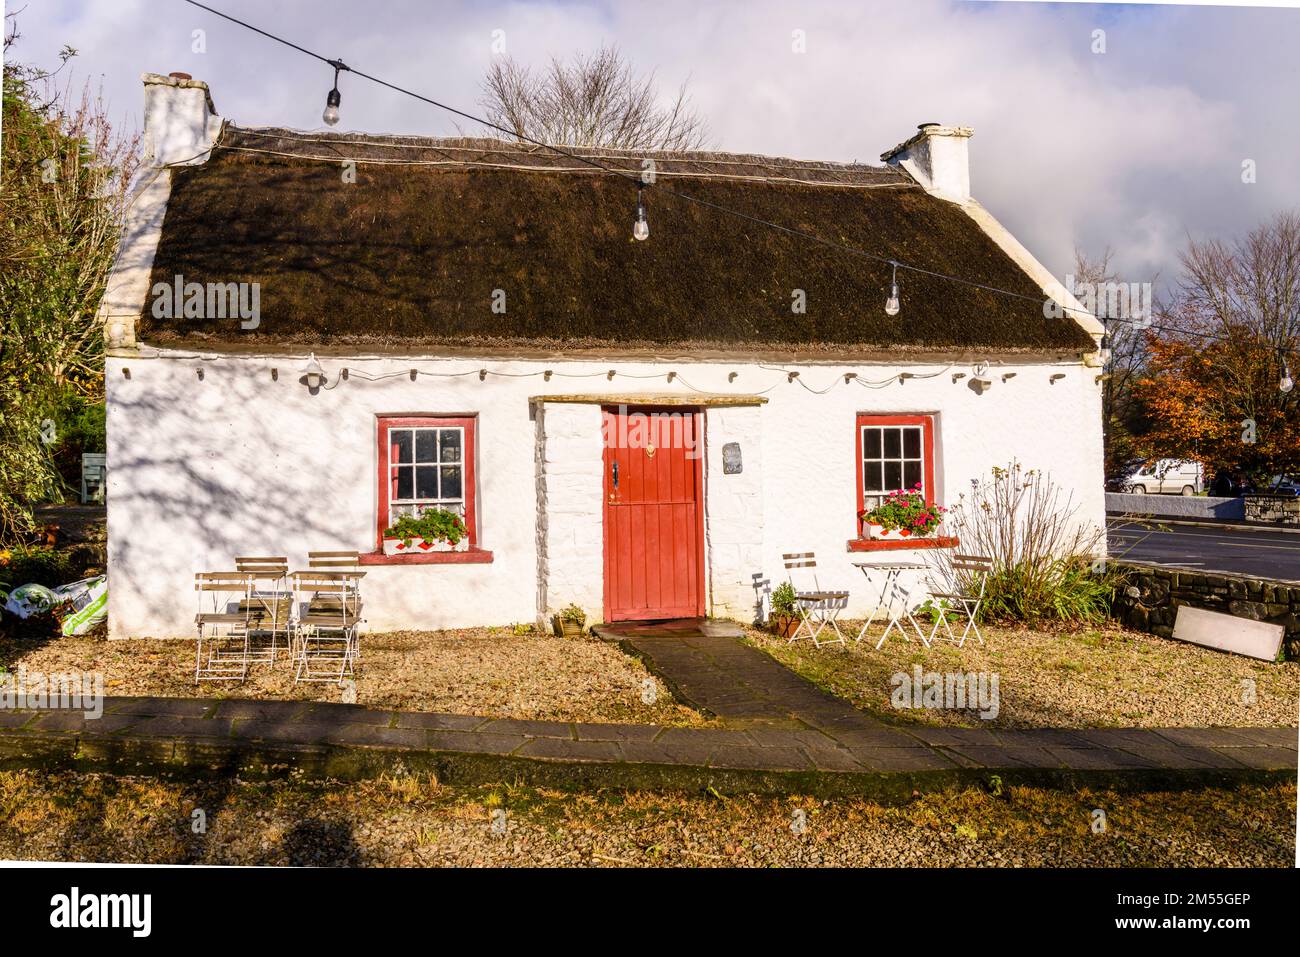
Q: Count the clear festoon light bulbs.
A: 5